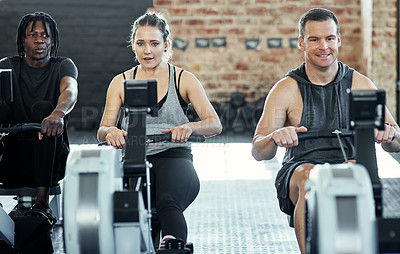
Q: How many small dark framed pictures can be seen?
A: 6